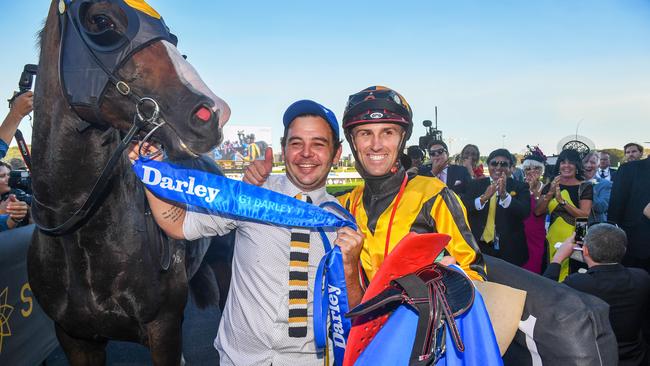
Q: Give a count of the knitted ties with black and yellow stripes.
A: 1